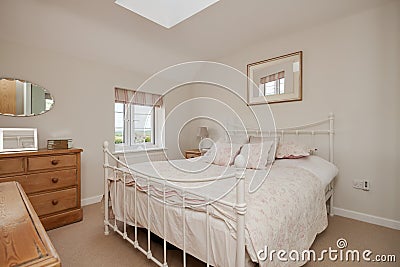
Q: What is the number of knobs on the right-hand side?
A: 3